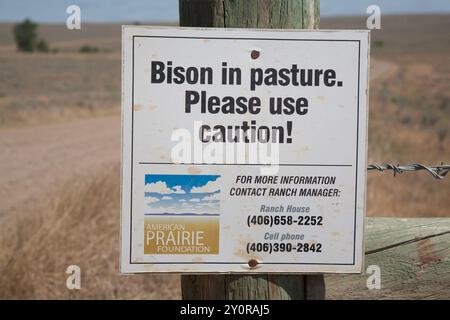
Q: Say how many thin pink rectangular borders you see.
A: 0